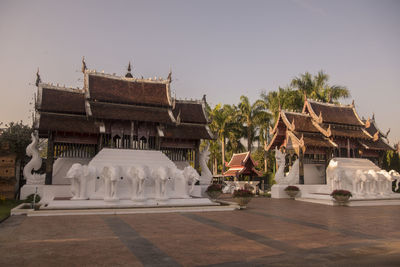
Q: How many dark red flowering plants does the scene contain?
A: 4